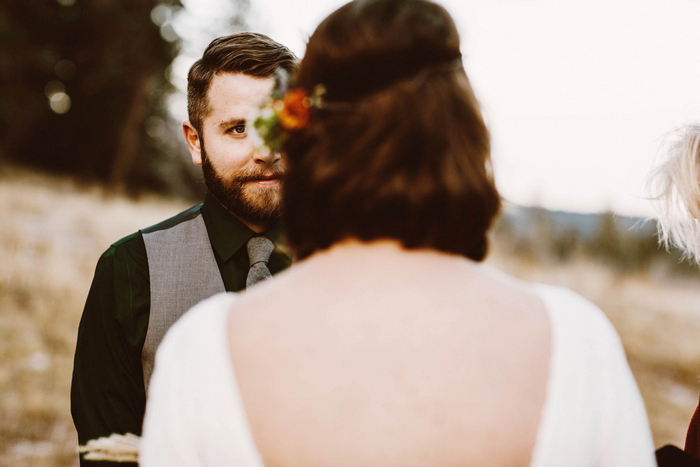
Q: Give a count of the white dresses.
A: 1